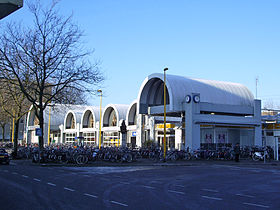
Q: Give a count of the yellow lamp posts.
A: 4